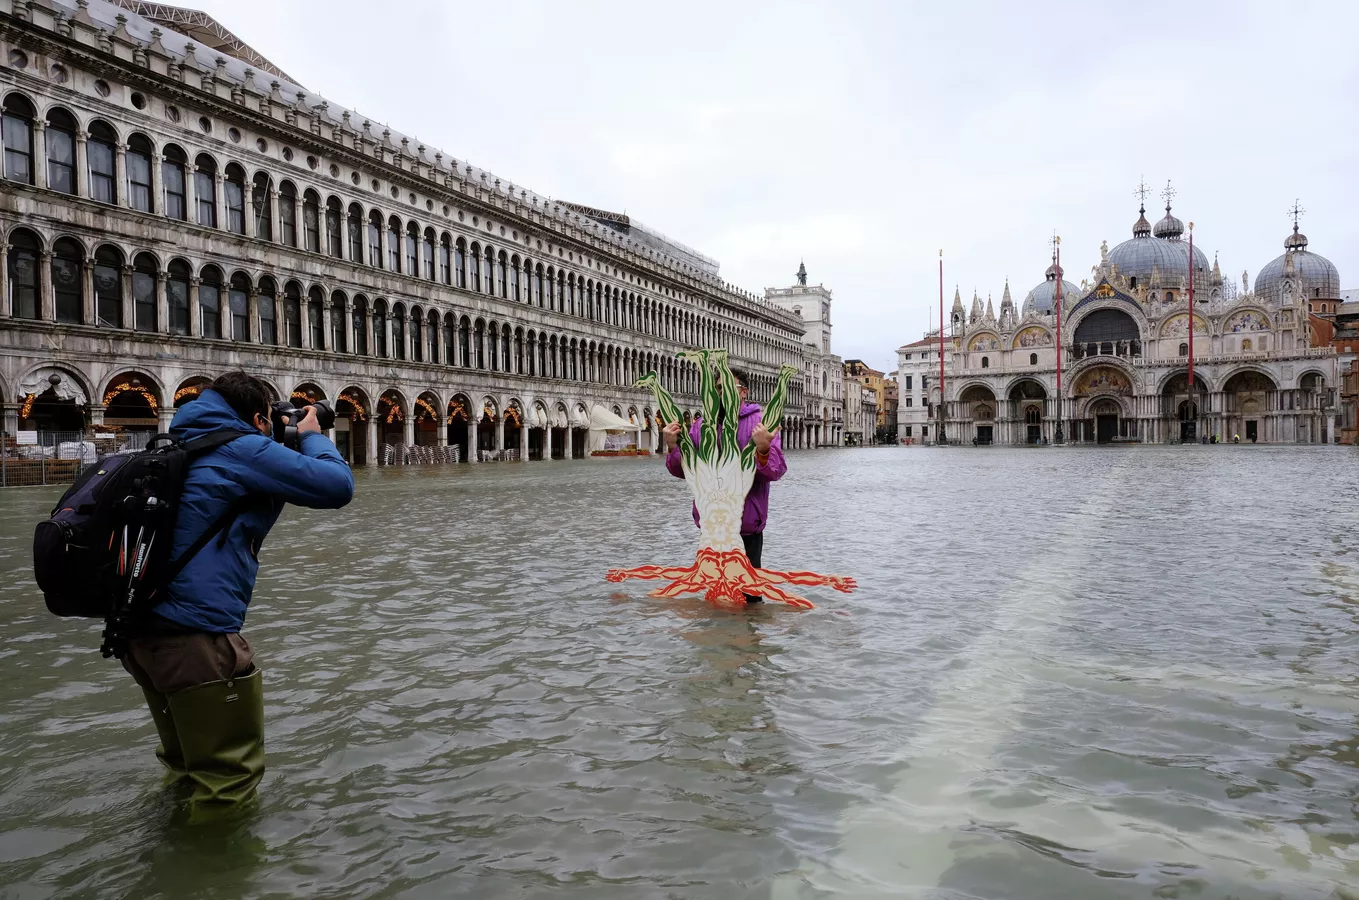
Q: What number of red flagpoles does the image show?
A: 3